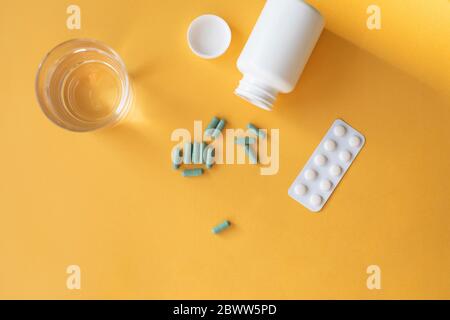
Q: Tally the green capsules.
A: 12